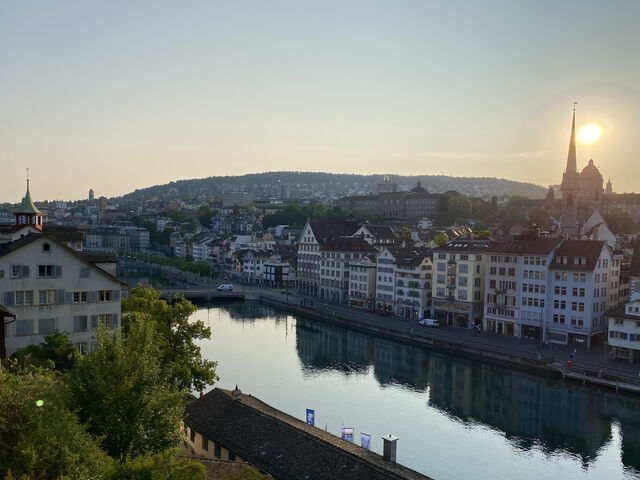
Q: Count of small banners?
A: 3